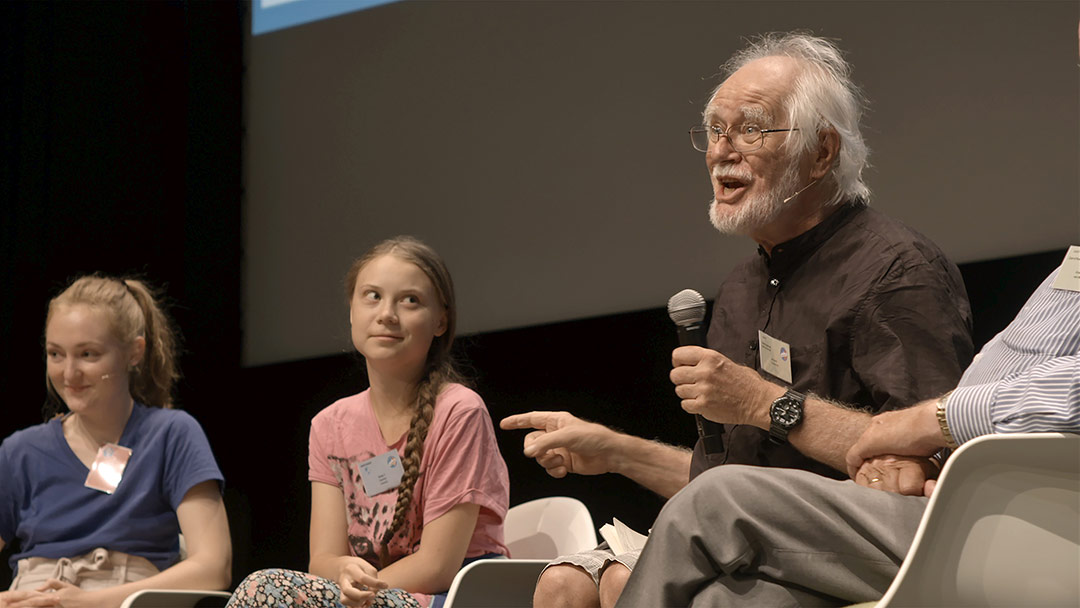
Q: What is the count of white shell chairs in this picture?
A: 3